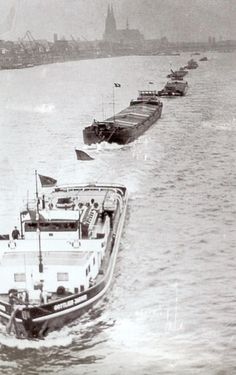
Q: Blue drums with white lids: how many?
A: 0